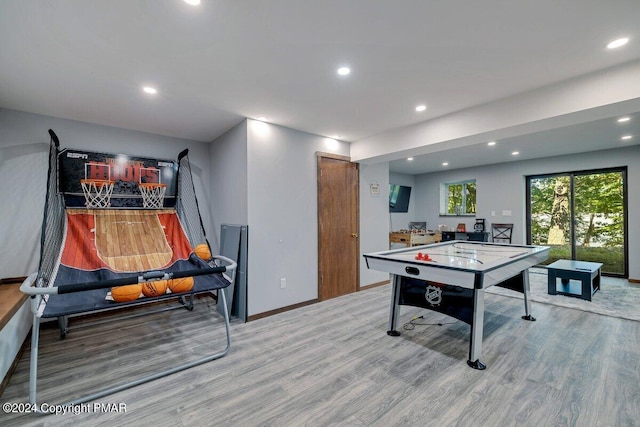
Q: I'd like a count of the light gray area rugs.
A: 1